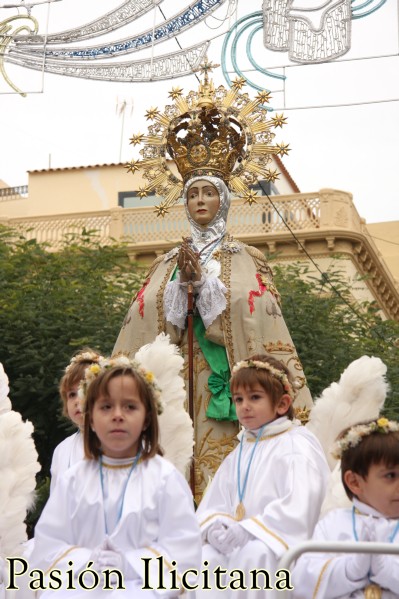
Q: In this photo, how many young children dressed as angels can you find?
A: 4